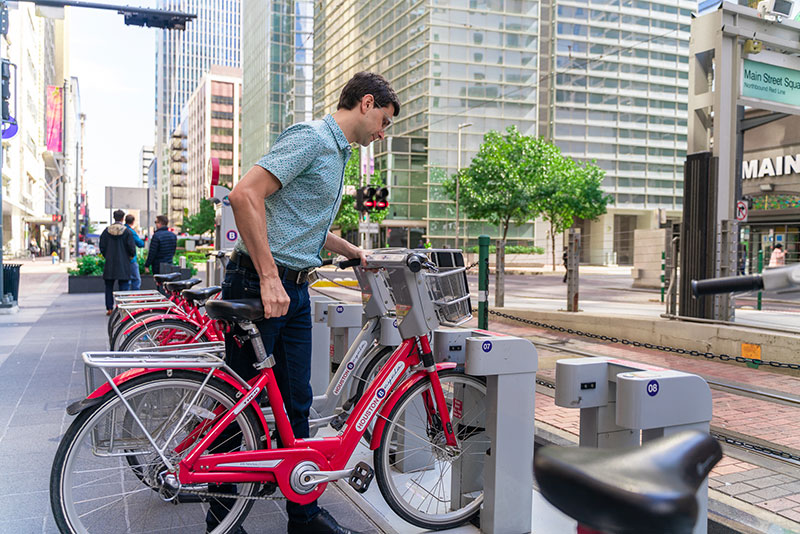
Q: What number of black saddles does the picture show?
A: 5